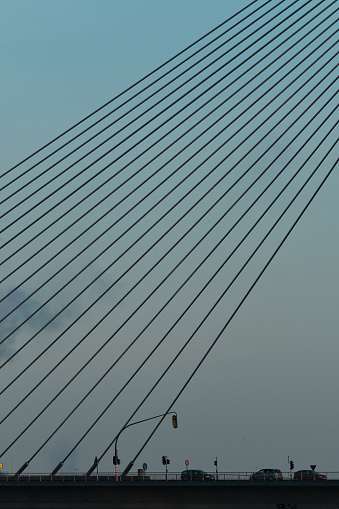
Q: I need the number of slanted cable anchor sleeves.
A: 4